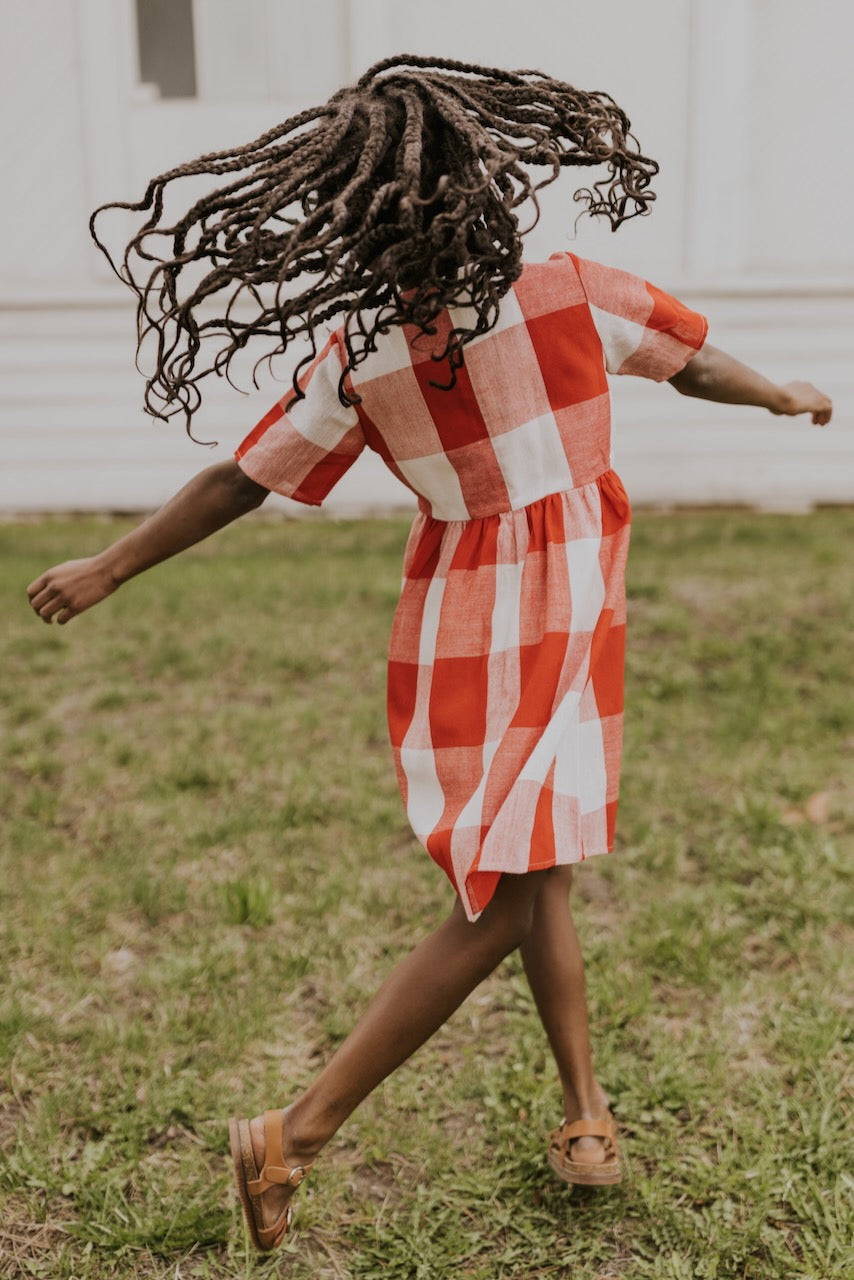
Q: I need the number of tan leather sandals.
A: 2